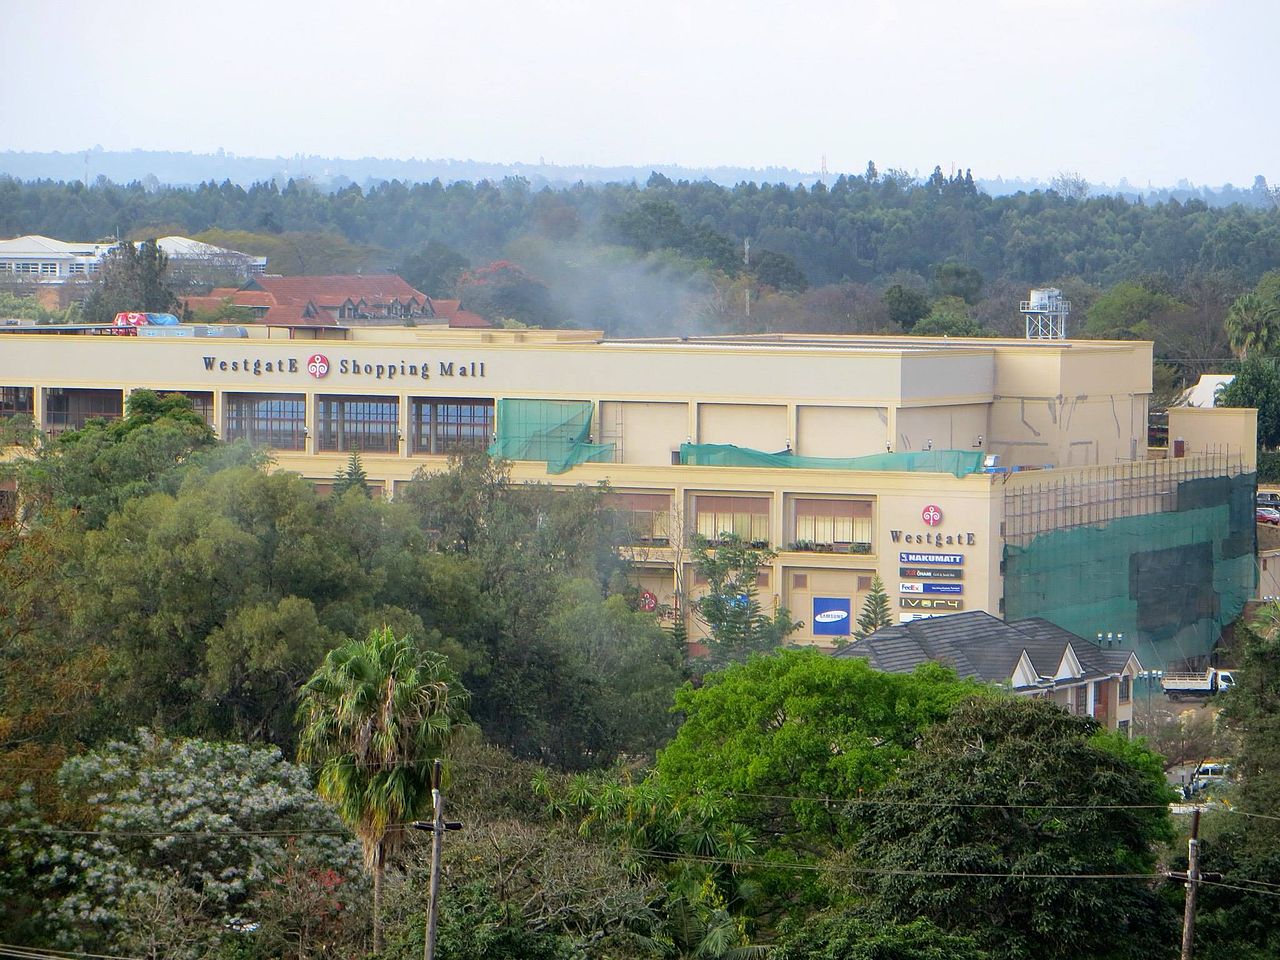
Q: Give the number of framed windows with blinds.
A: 3